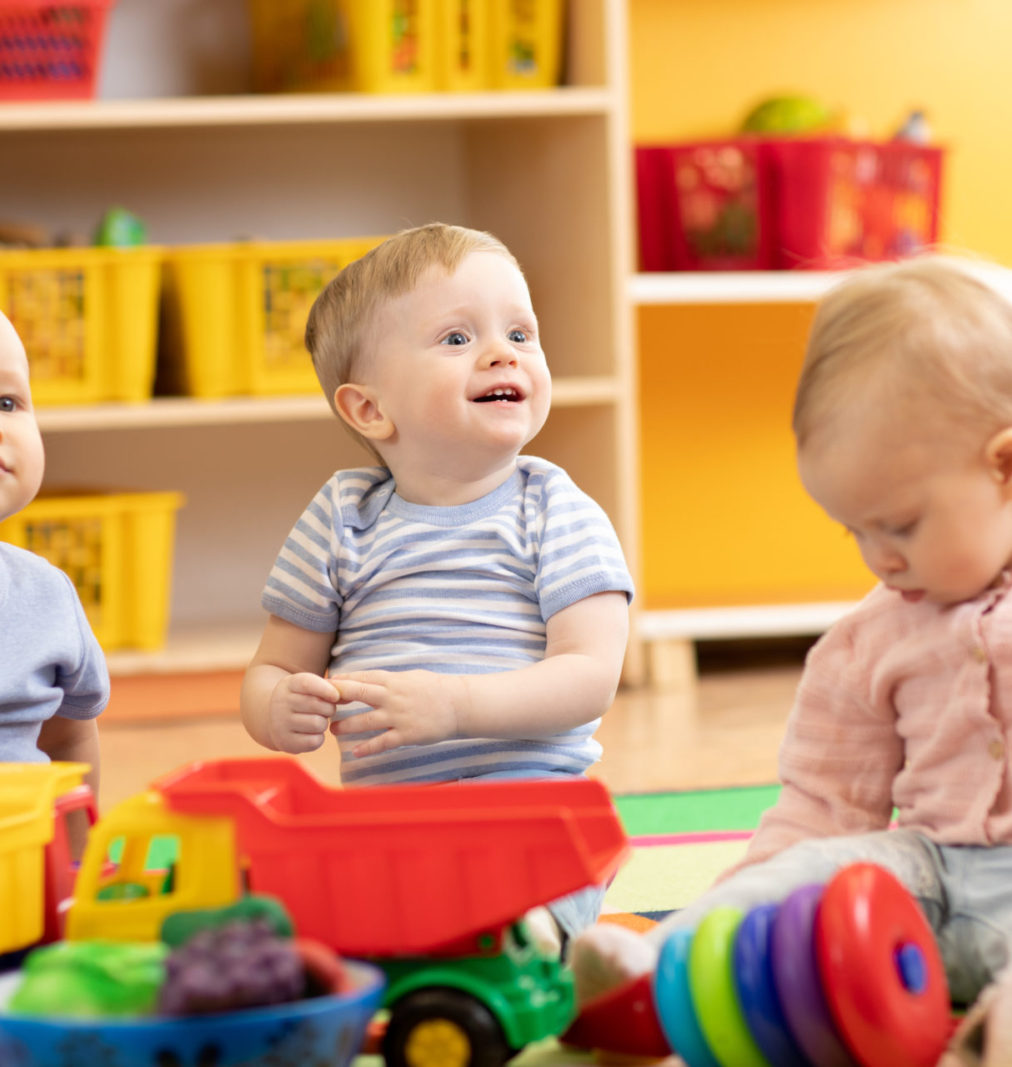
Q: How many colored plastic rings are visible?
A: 5